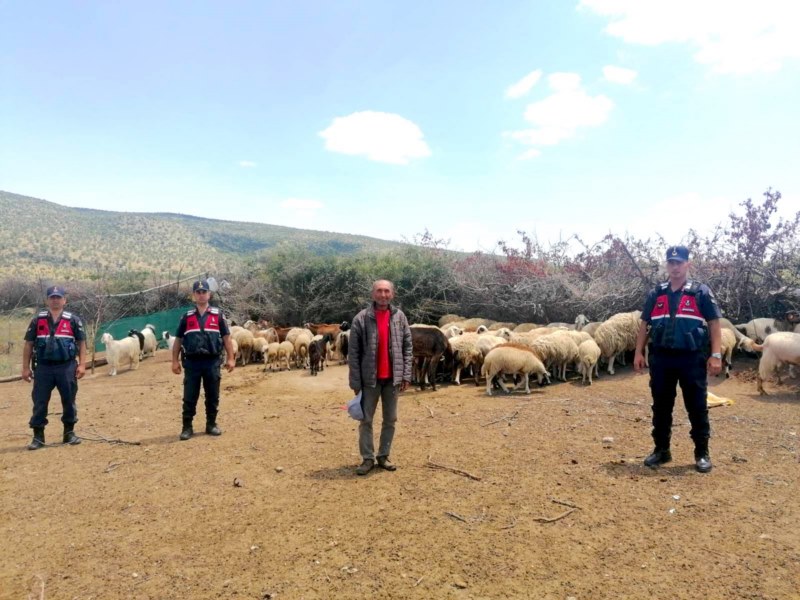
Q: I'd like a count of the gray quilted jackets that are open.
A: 1